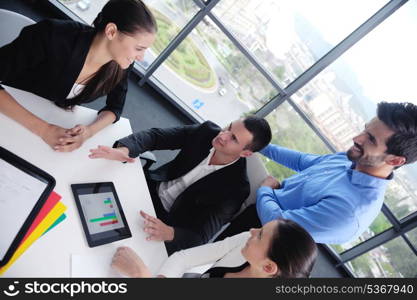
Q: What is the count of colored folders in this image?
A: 3